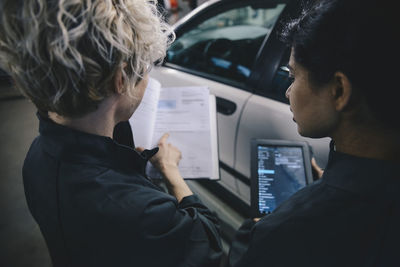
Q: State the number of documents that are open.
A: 1